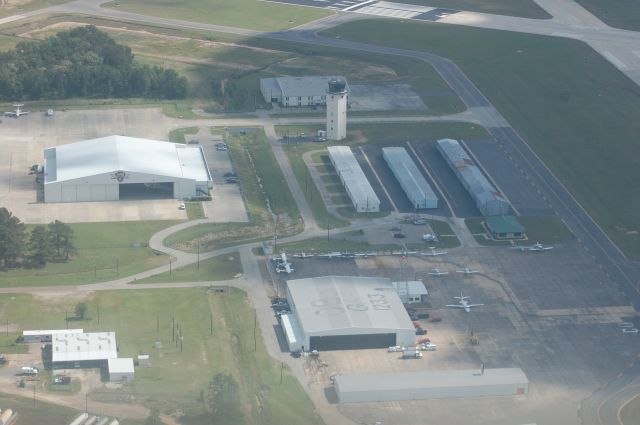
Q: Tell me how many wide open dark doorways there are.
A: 2